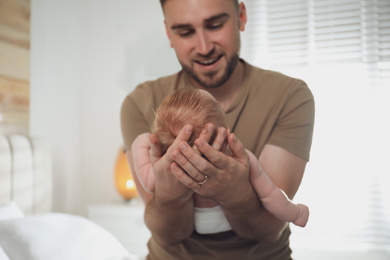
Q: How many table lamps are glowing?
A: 1